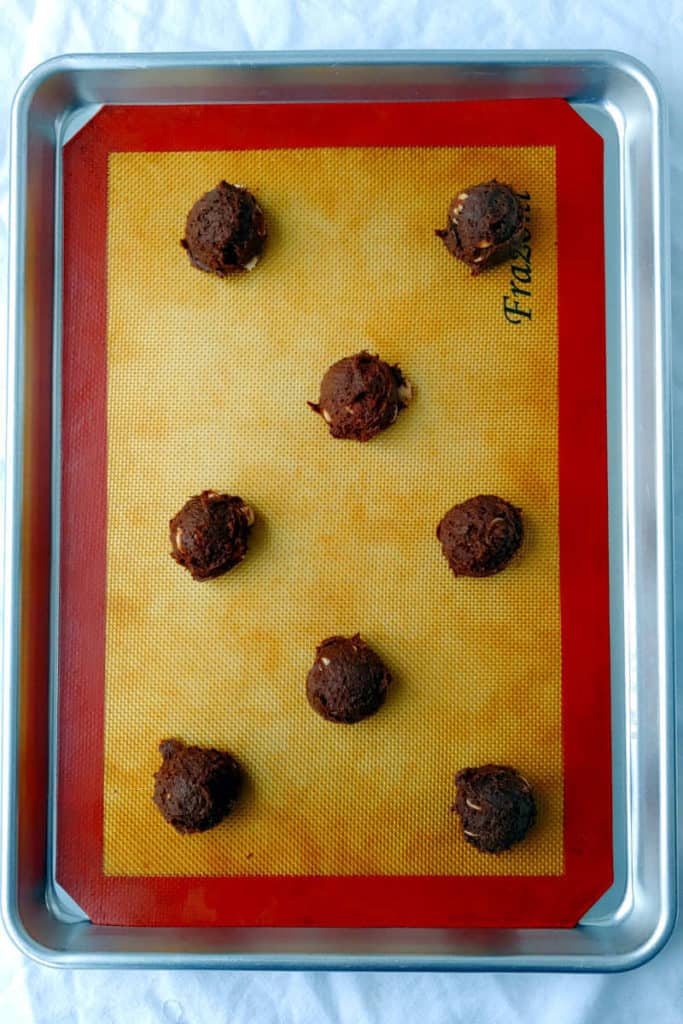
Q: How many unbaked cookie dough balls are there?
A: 8